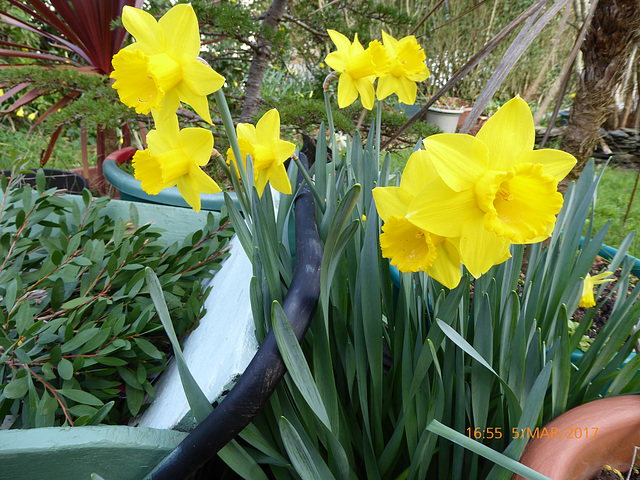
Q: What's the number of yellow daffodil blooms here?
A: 8